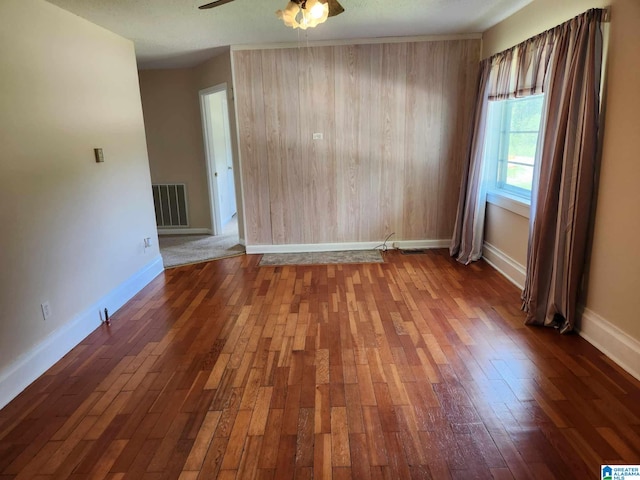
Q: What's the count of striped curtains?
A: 2